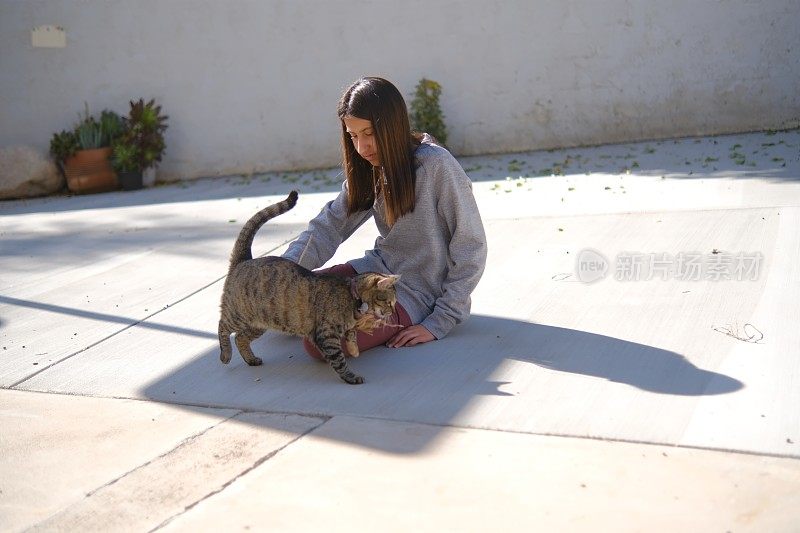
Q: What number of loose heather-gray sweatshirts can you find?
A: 1